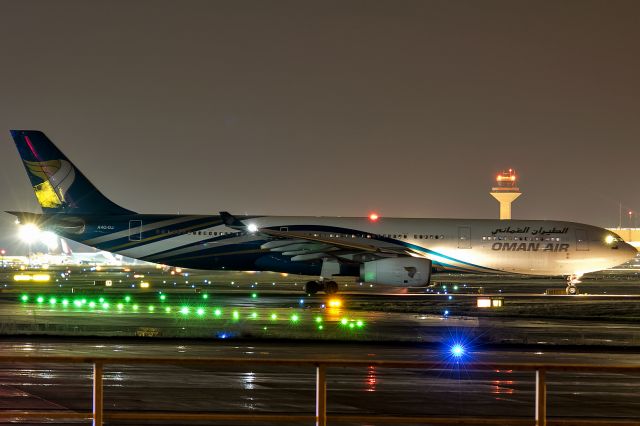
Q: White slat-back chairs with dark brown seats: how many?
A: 0